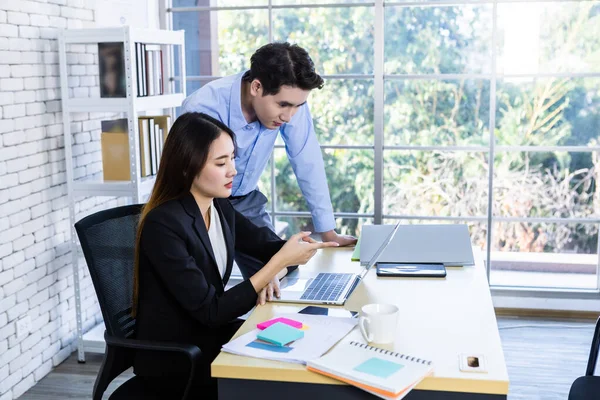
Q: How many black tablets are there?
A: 1